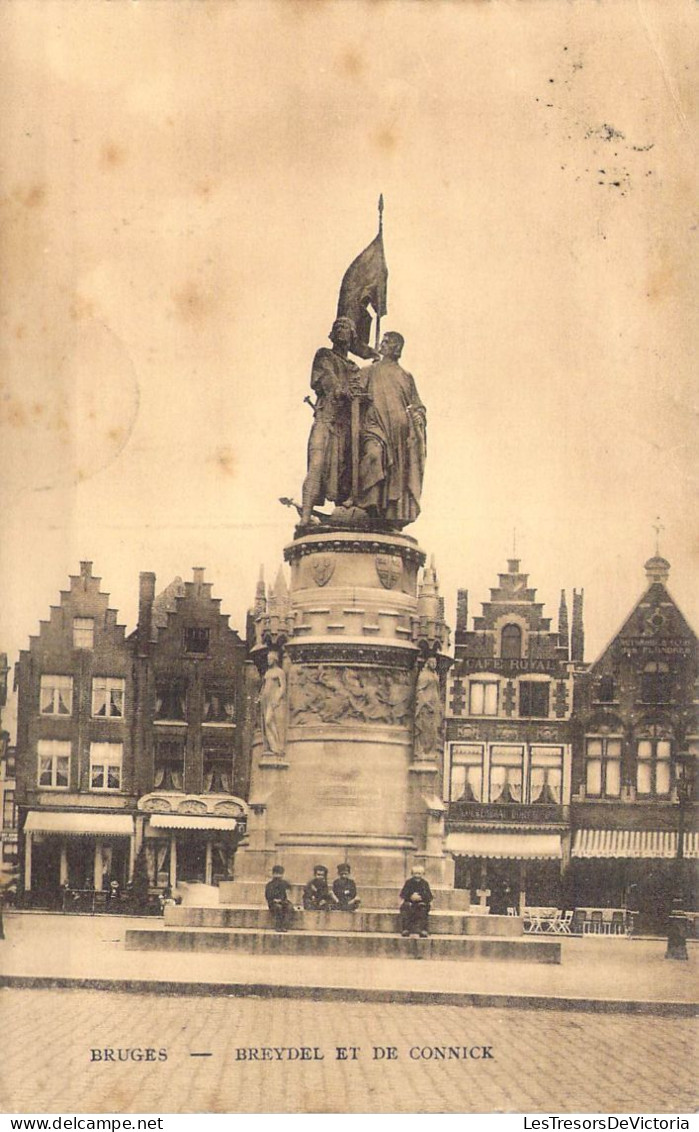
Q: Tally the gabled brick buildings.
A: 4